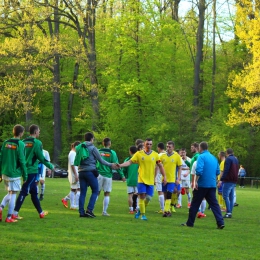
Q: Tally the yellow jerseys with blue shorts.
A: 3